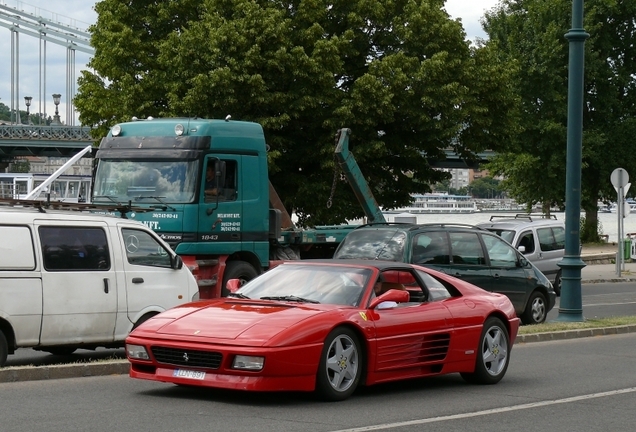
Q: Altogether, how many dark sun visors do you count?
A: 1